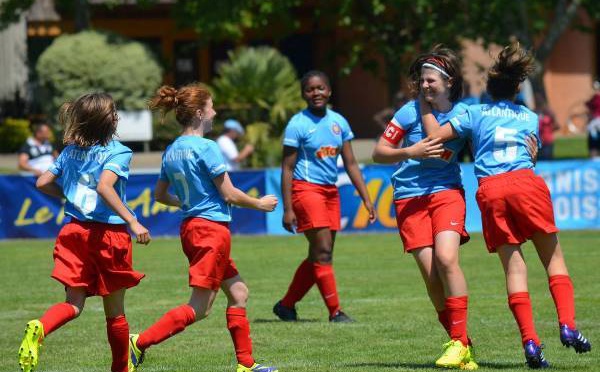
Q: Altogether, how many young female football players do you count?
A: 5